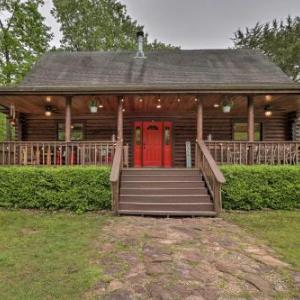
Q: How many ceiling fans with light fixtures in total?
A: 2